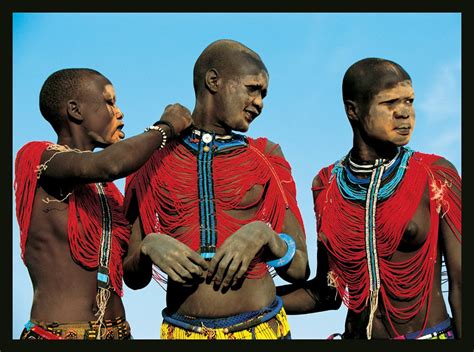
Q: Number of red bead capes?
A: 3